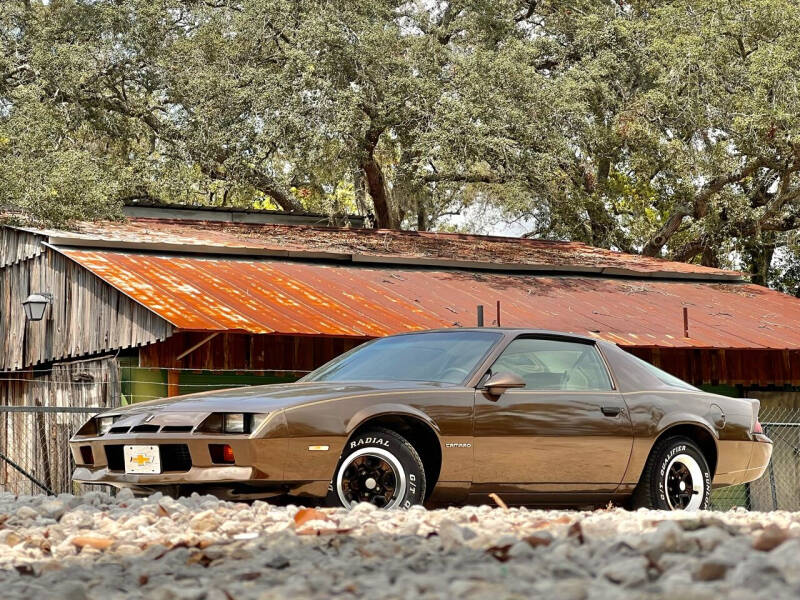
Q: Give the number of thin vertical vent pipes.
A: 3